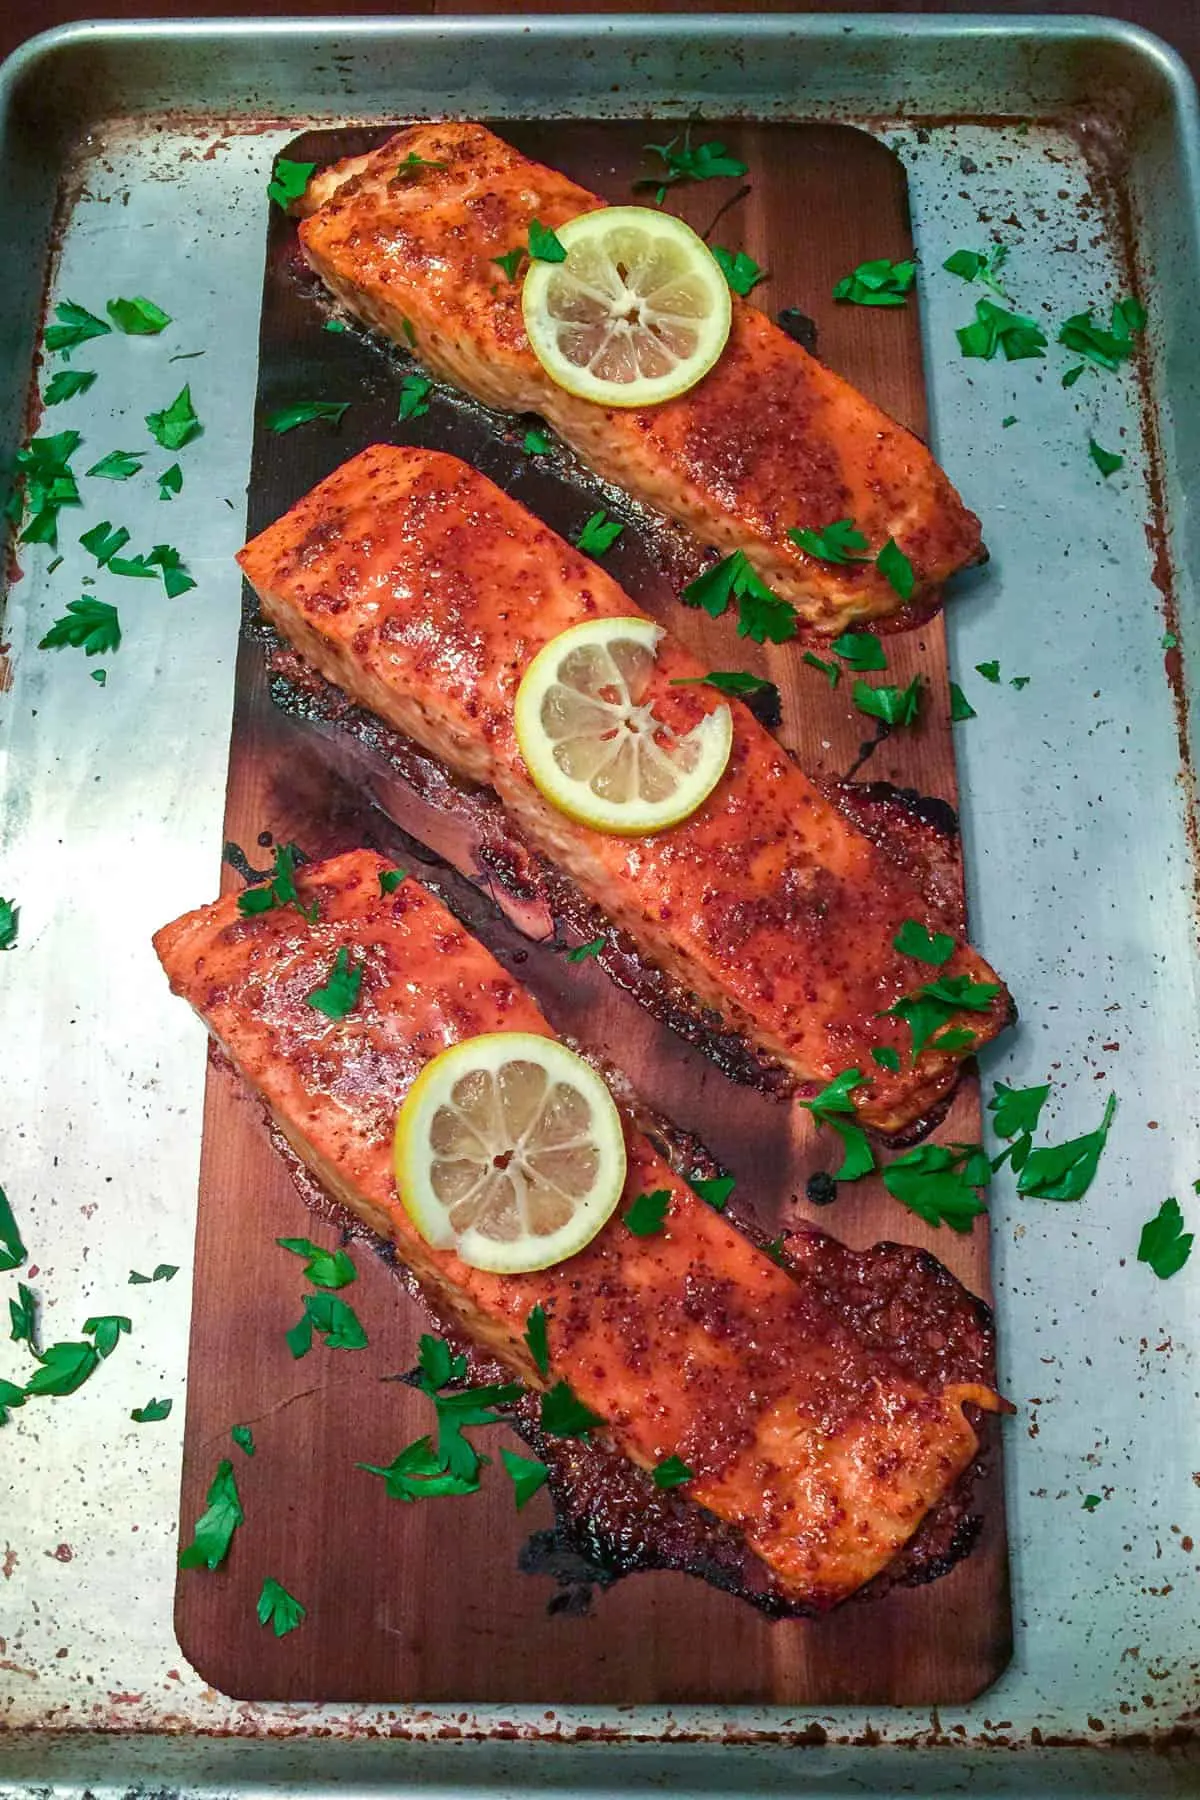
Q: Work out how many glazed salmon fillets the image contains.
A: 3